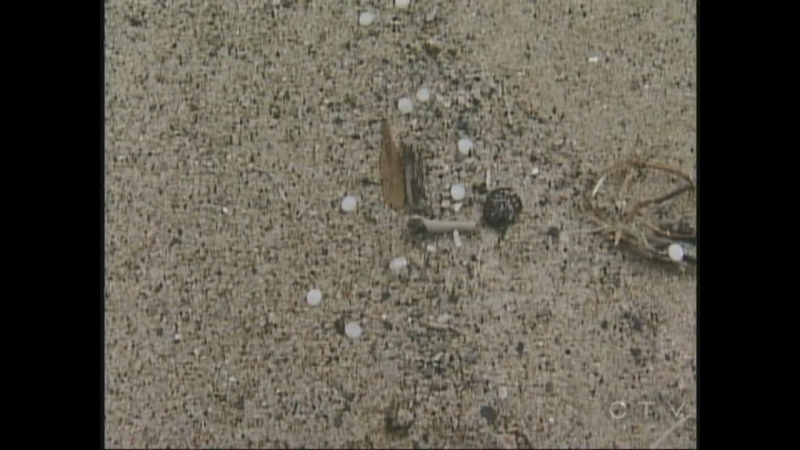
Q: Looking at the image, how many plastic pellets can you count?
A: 11